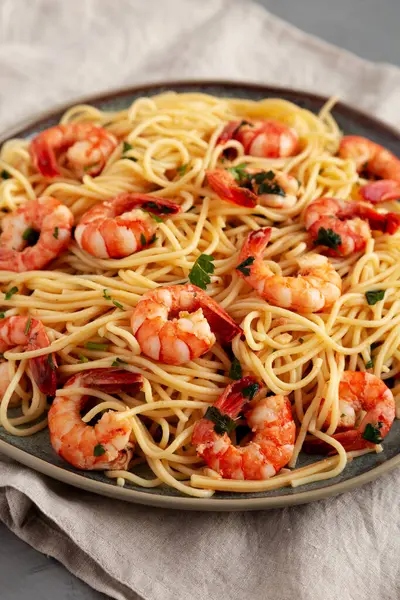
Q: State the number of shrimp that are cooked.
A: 13